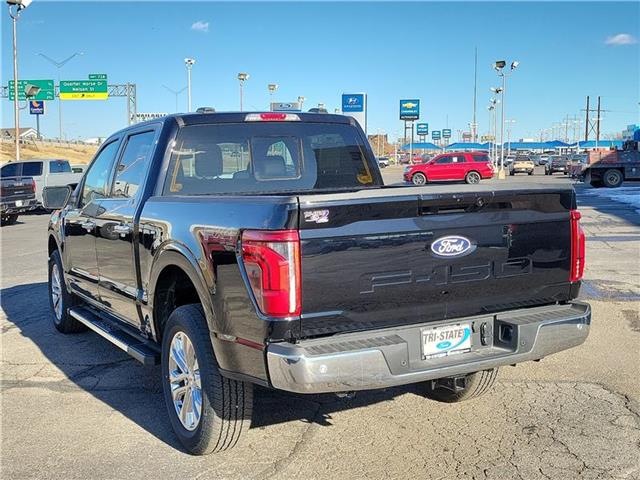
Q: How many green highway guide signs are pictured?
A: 2